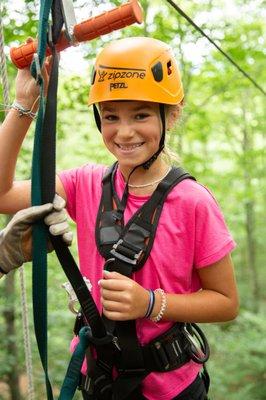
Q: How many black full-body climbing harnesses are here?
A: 1